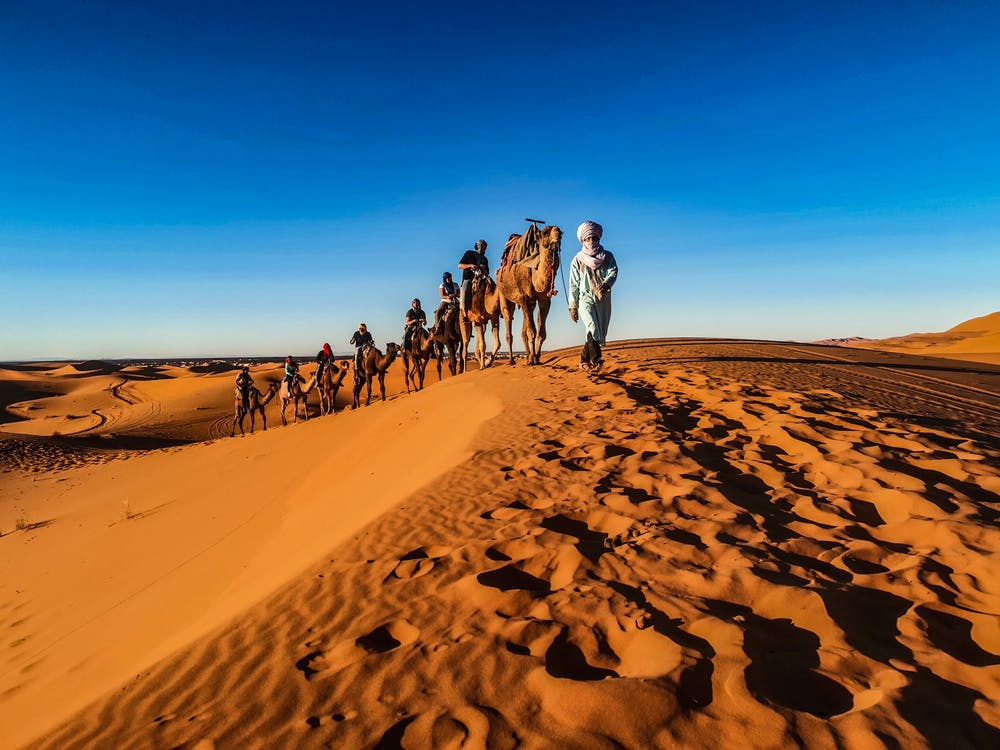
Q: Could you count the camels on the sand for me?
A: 8